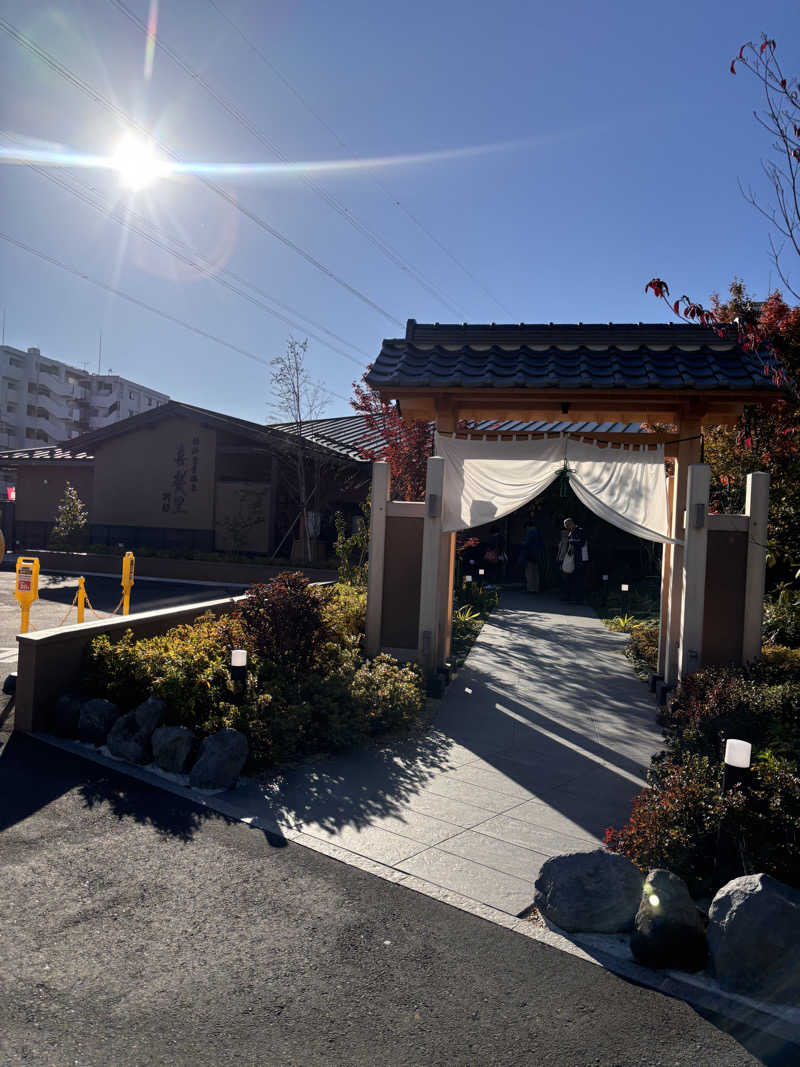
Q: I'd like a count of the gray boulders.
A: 8